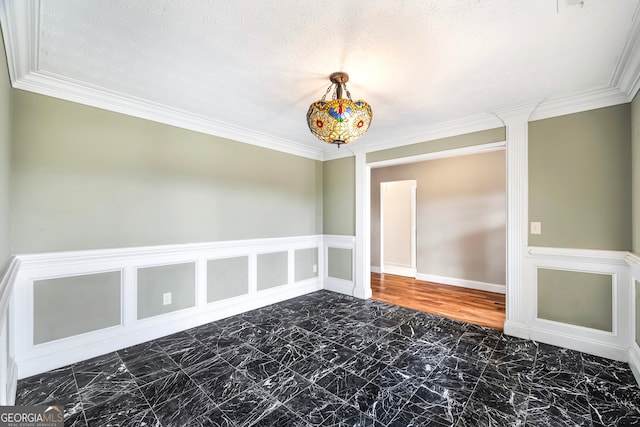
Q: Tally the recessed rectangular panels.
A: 8